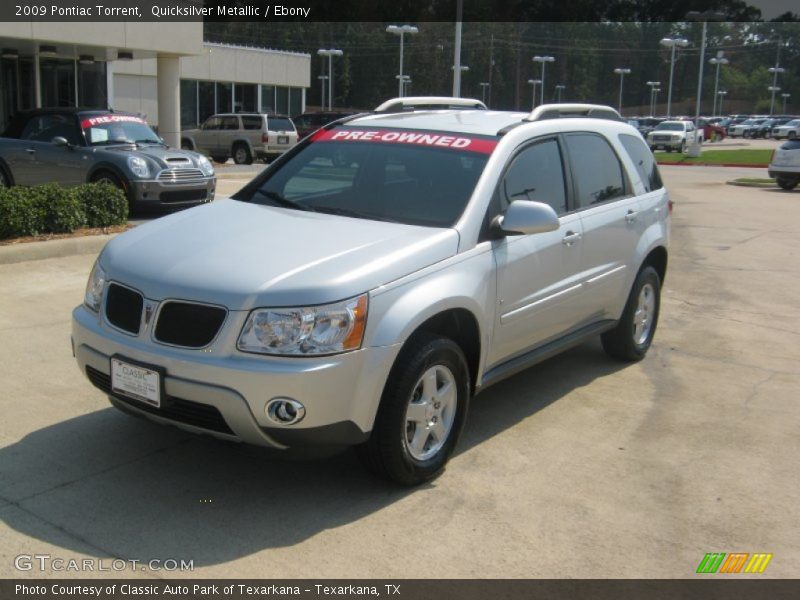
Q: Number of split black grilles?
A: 2